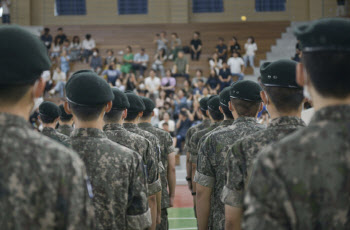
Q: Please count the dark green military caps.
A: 13